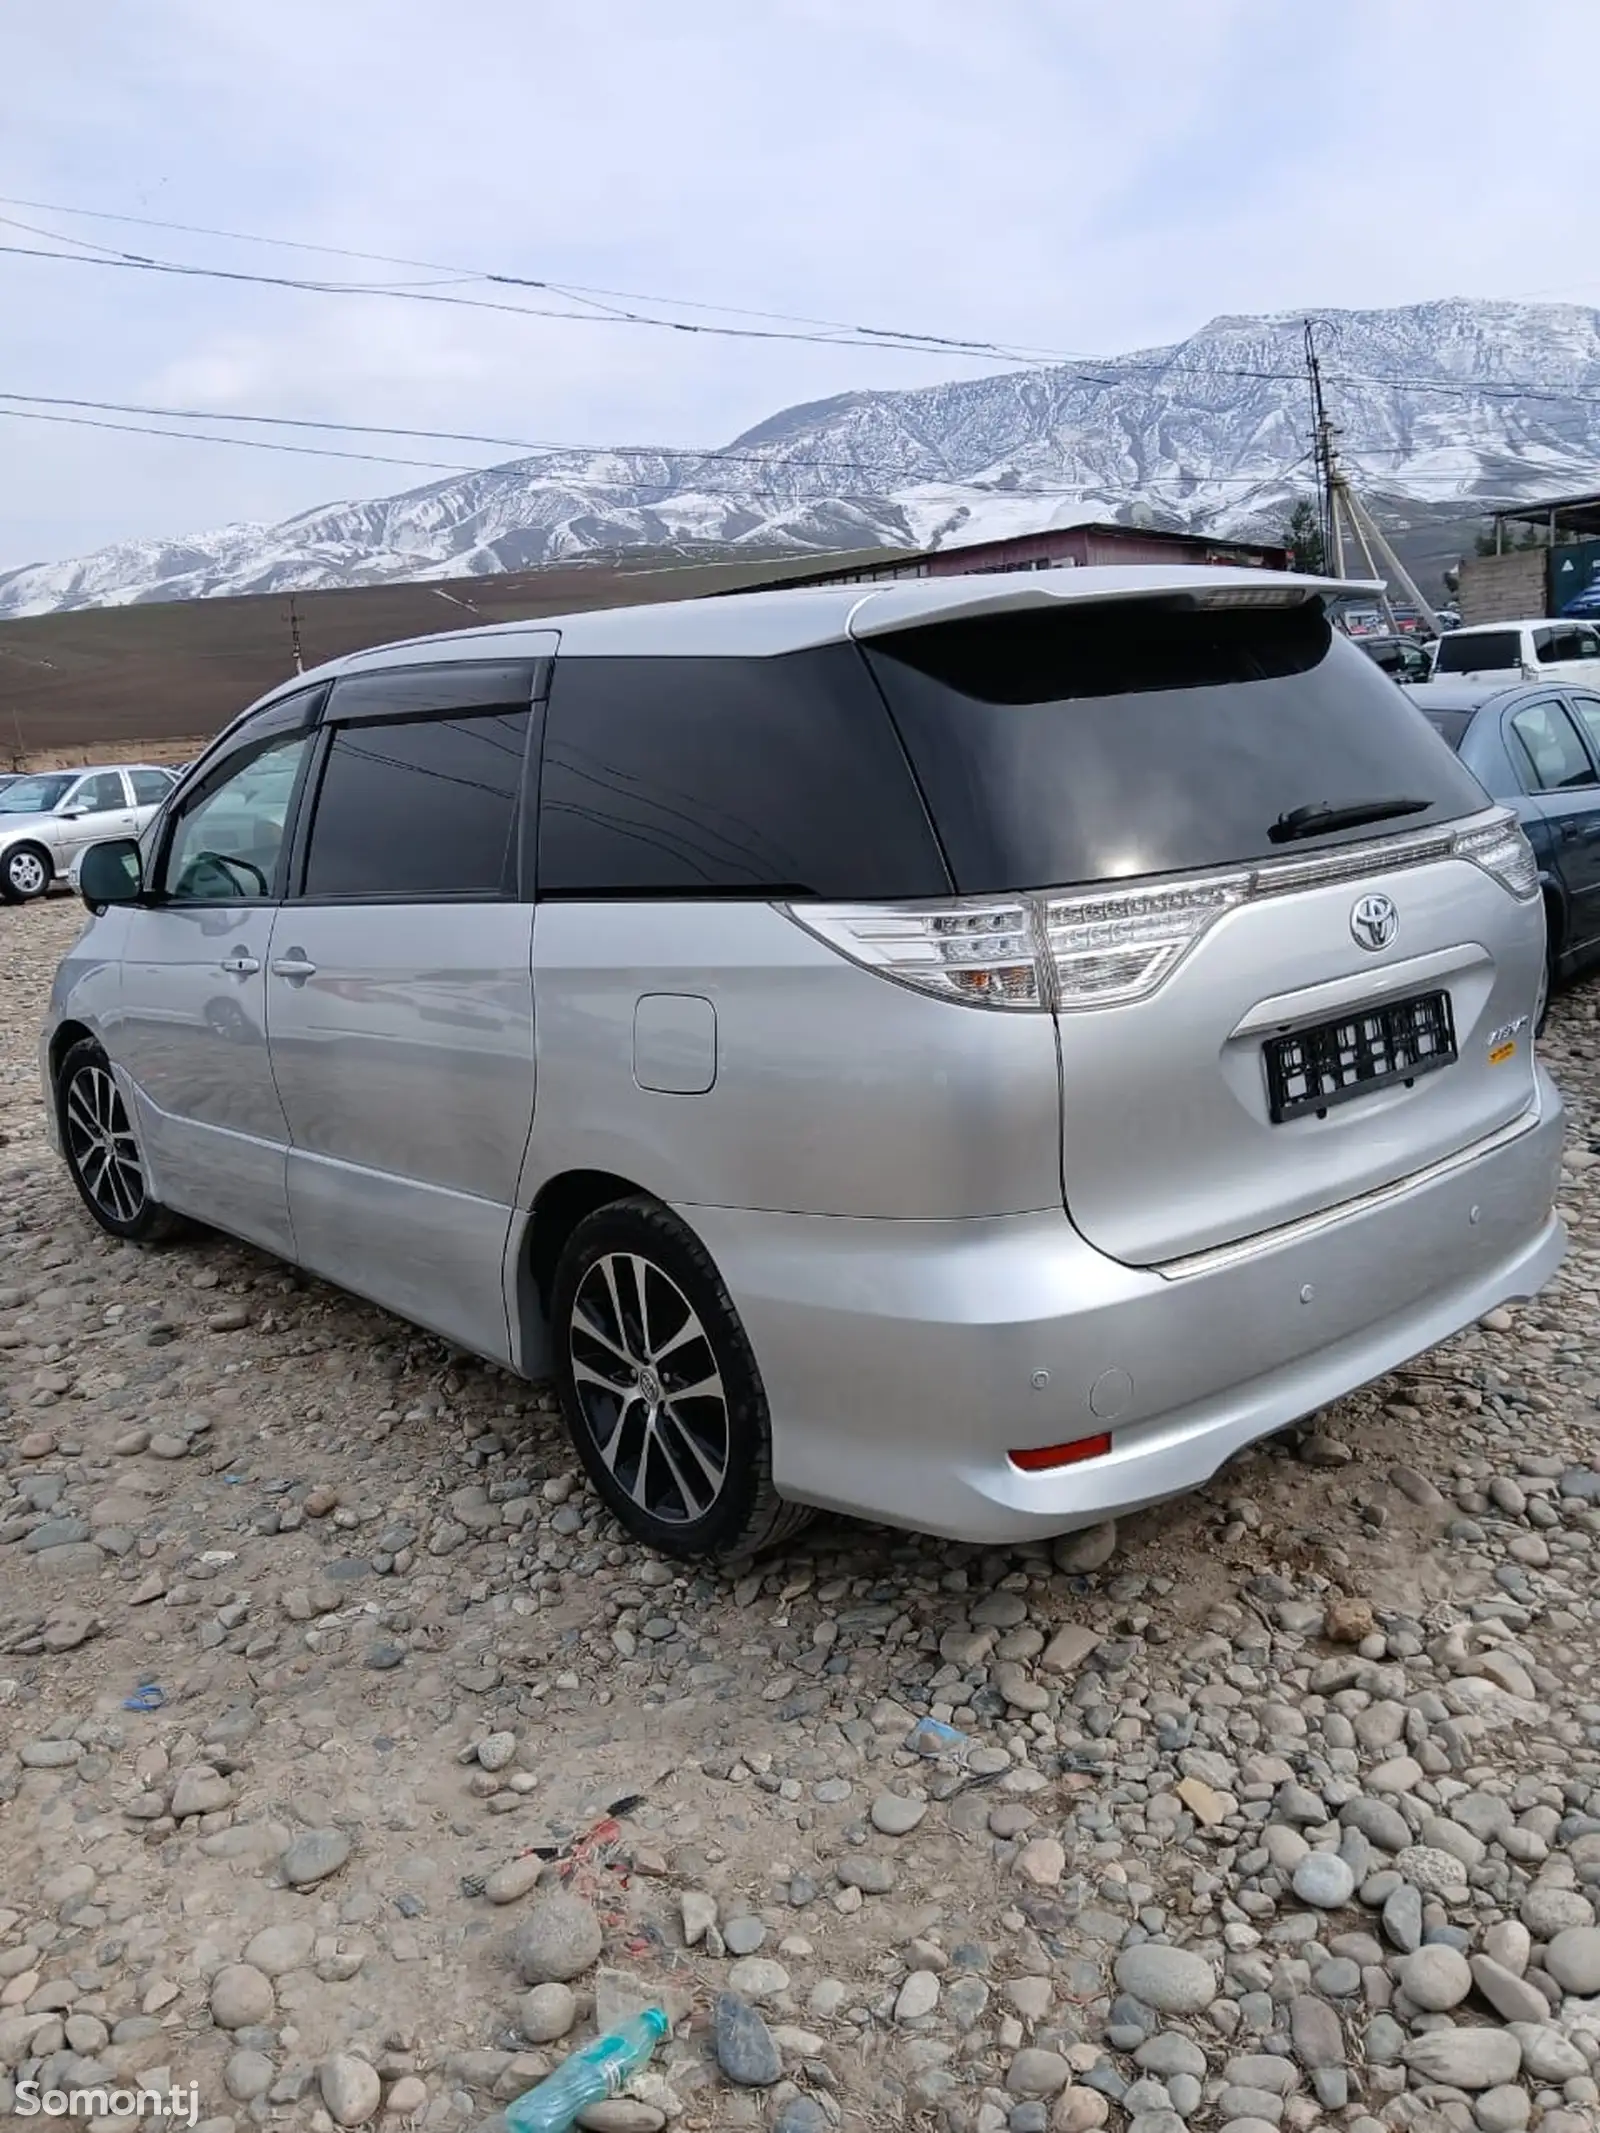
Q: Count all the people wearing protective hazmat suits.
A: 0